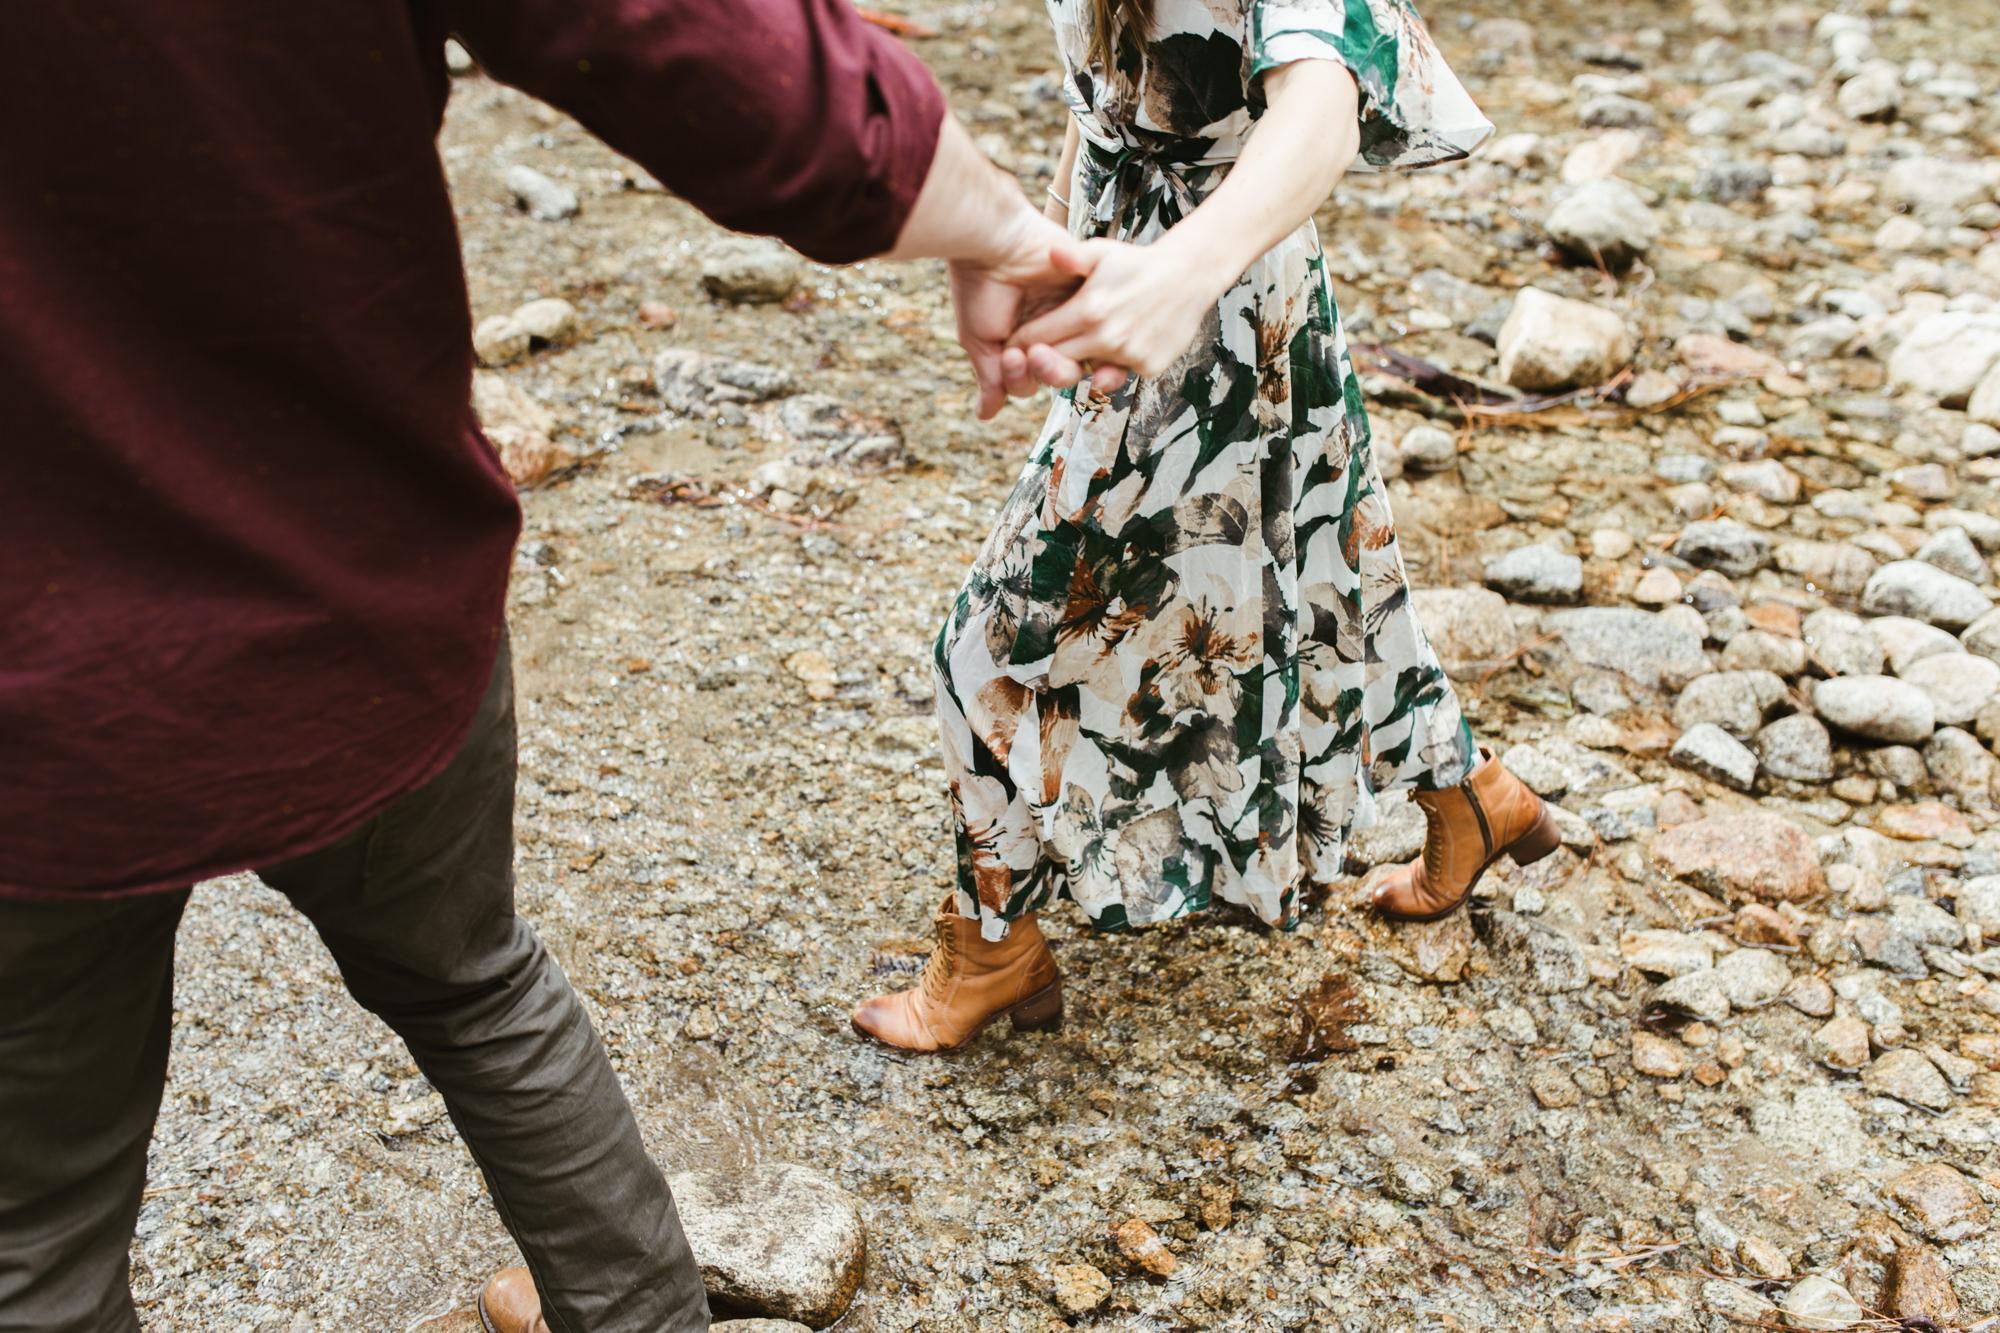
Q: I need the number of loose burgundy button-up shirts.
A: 1